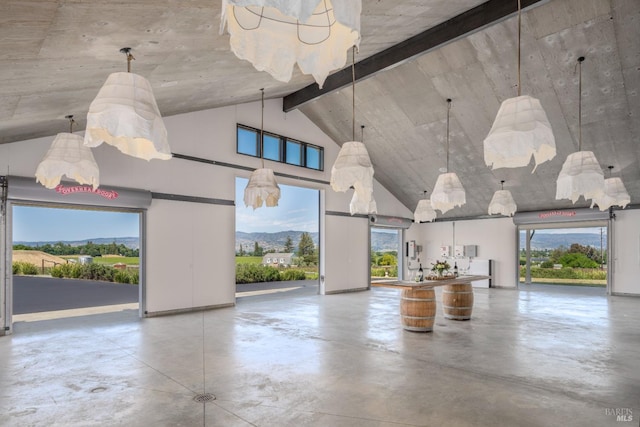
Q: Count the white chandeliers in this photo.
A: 12